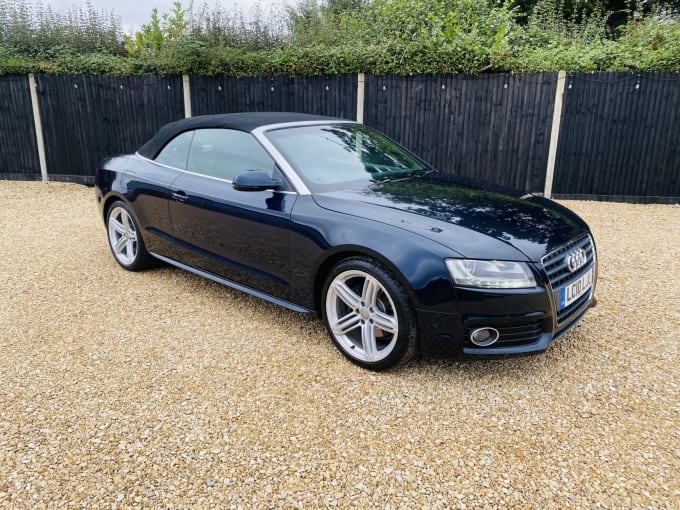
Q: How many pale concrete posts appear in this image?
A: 4